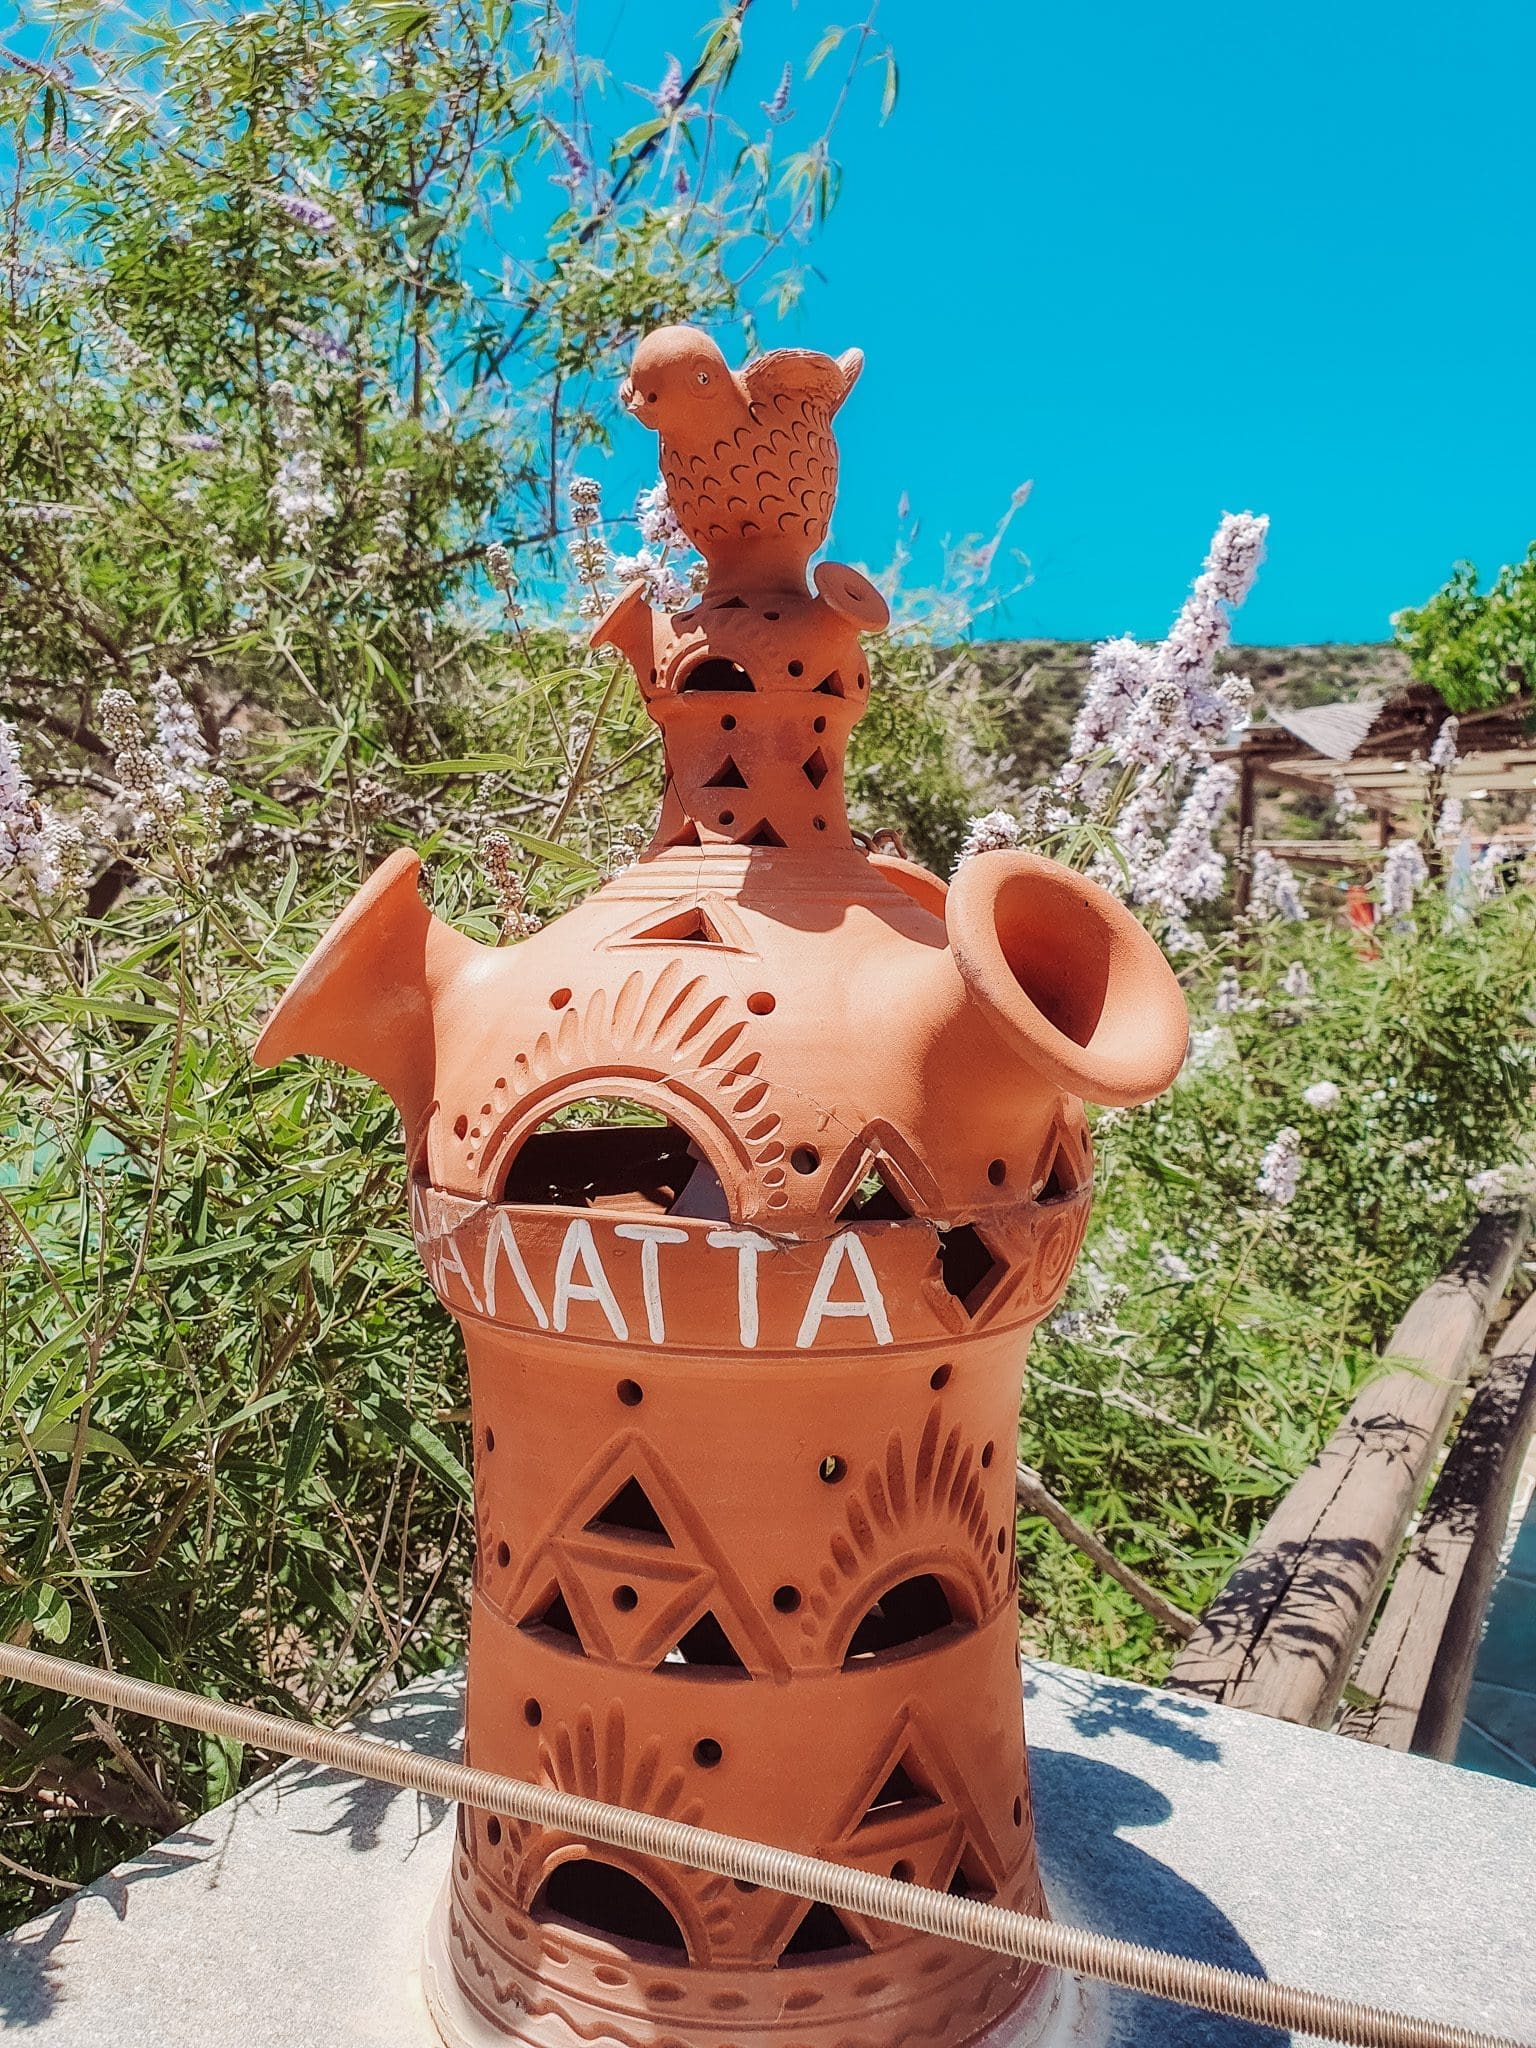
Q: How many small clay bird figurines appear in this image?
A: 1